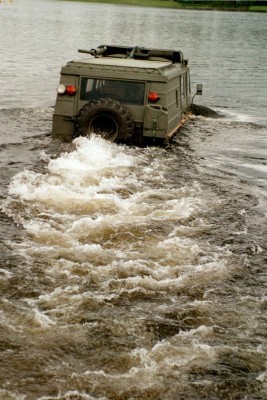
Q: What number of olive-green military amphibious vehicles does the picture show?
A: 1